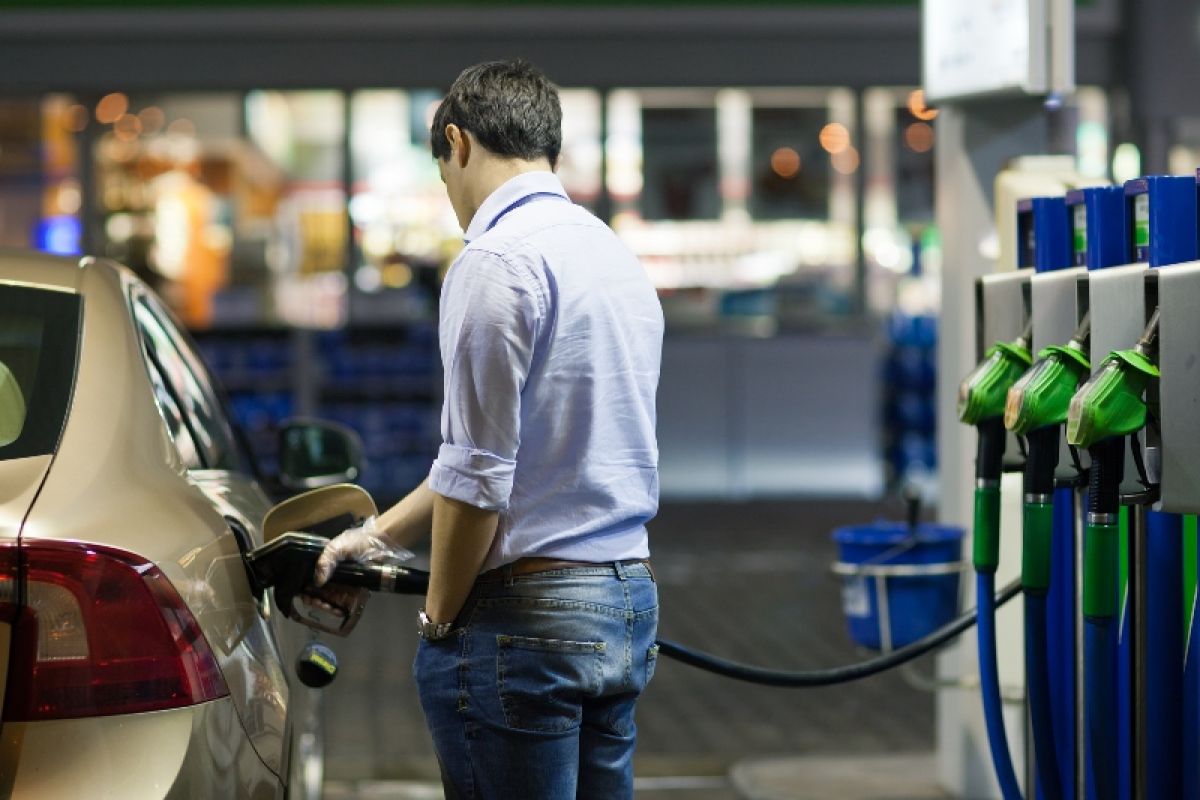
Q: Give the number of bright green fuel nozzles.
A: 3